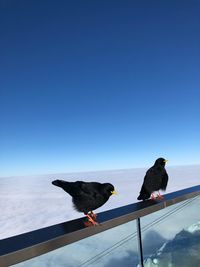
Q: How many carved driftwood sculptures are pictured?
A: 0